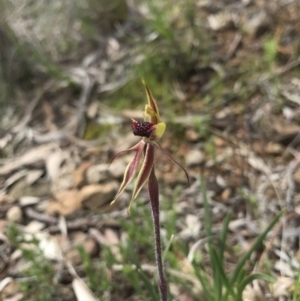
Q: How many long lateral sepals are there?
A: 2